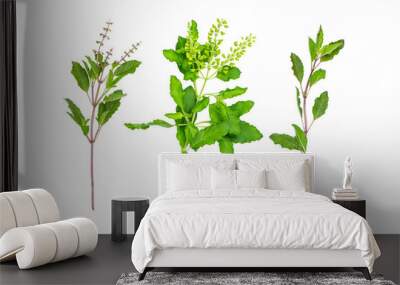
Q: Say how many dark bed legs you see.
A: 2